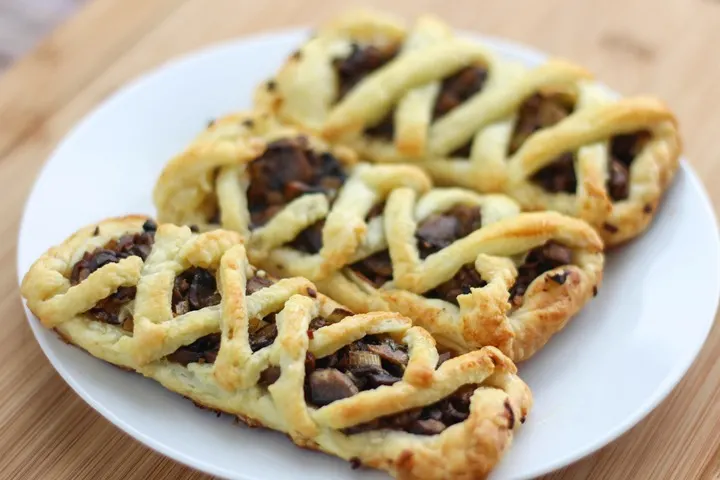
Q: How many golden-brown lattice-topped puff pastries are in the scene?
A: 3